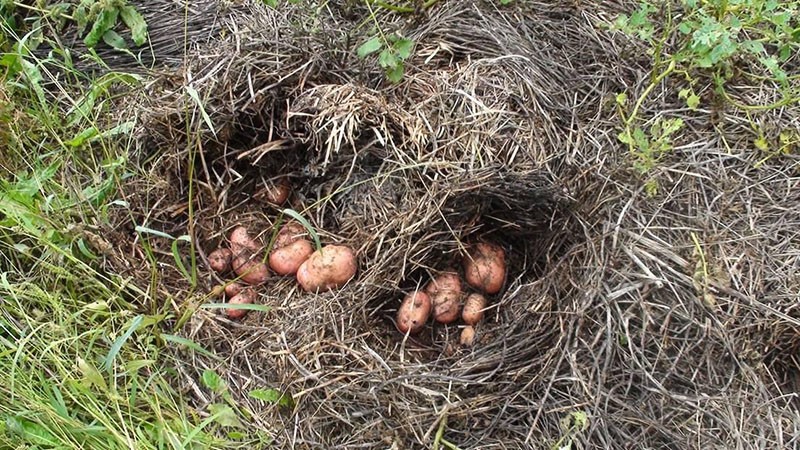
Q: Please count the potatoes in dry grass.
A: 14